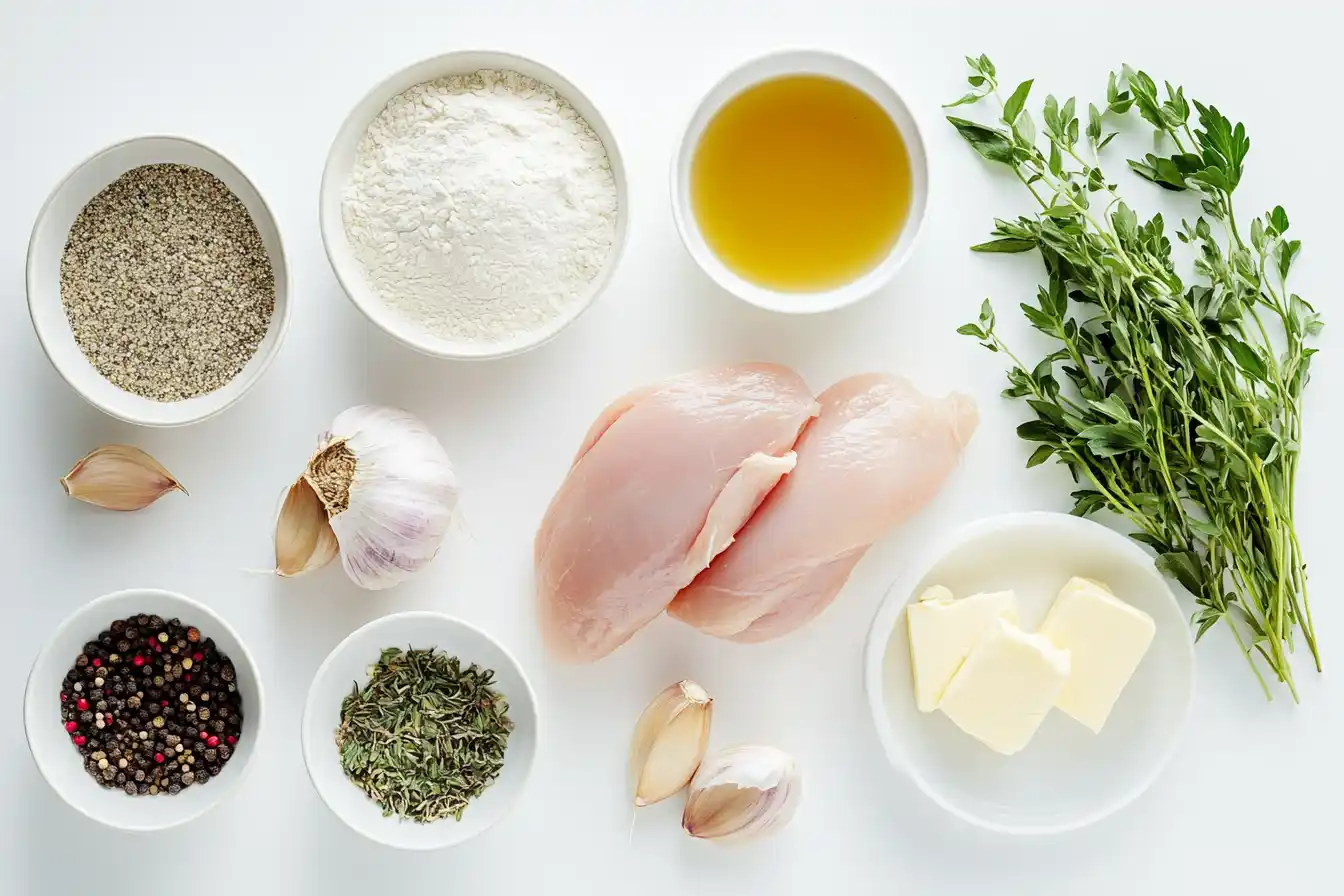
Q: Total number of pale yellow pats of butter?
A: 3